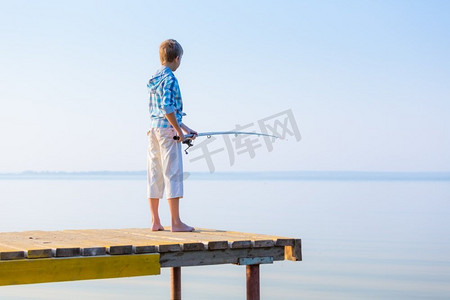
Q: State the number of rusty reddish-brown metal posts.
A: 2